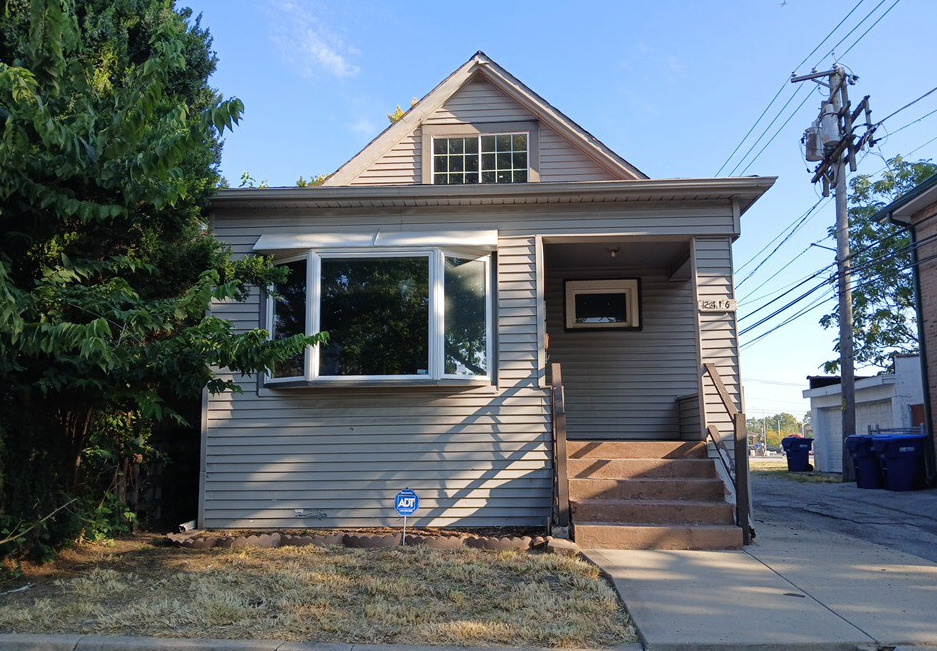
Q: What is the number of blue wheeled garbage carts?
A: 3